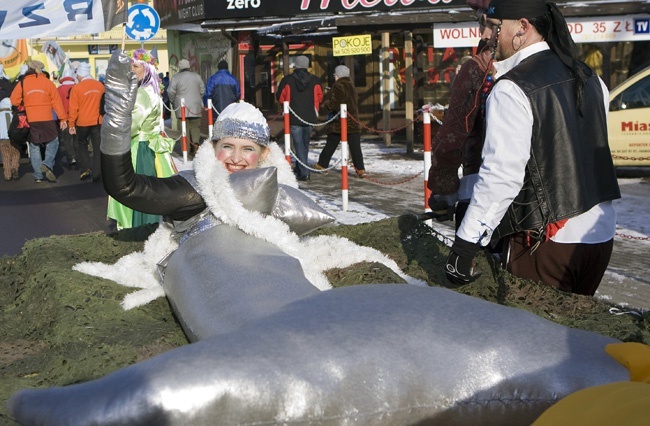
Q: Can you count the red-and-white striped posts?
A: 6